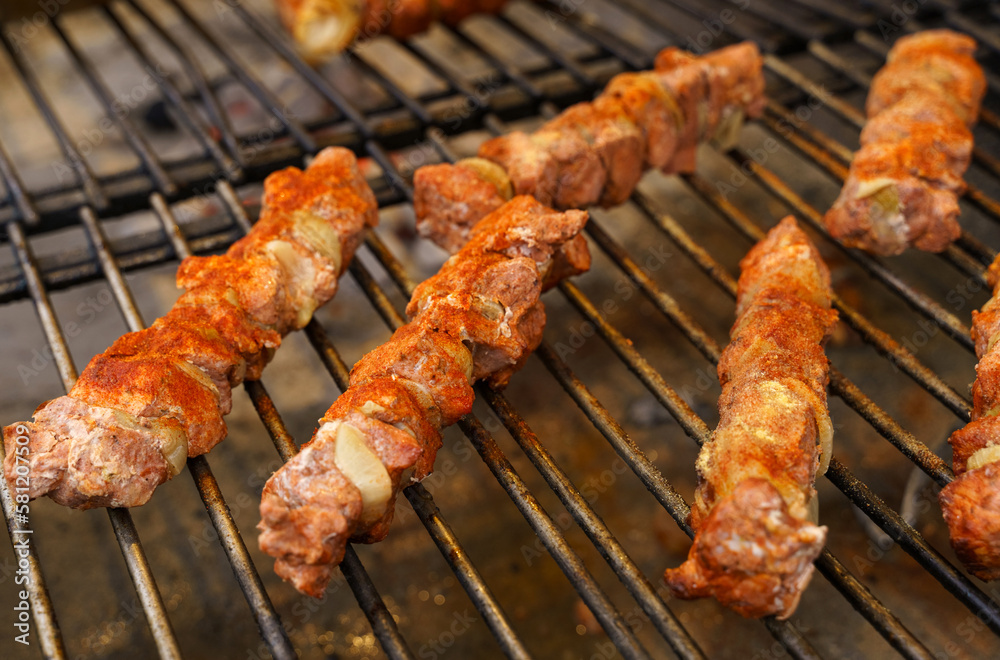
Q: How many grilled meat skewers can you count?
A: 7